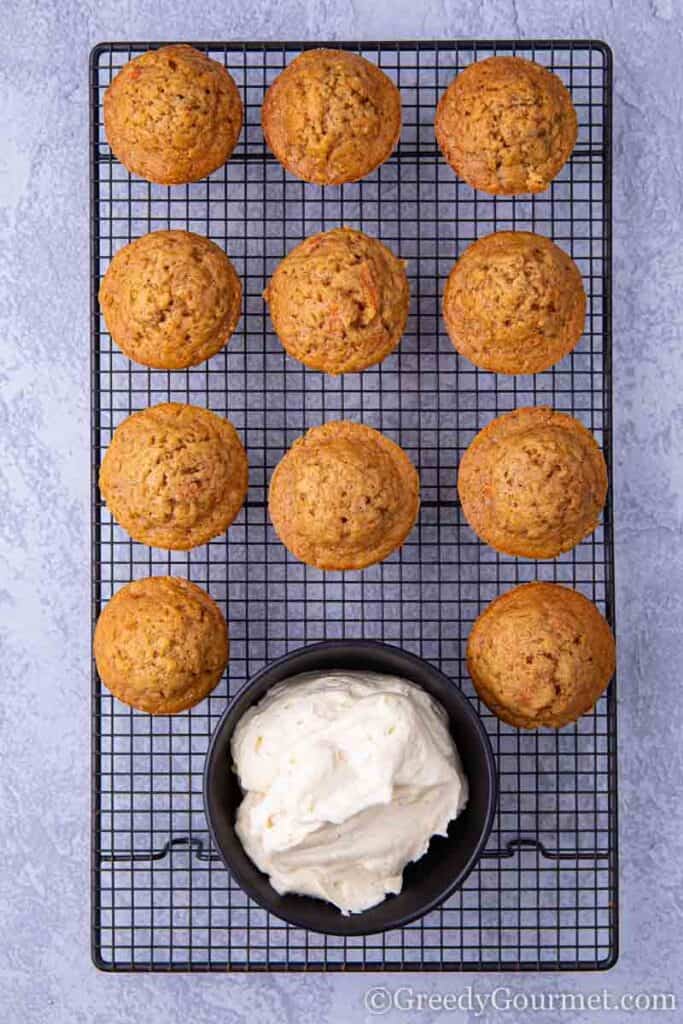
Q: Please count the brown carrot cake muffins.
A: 11